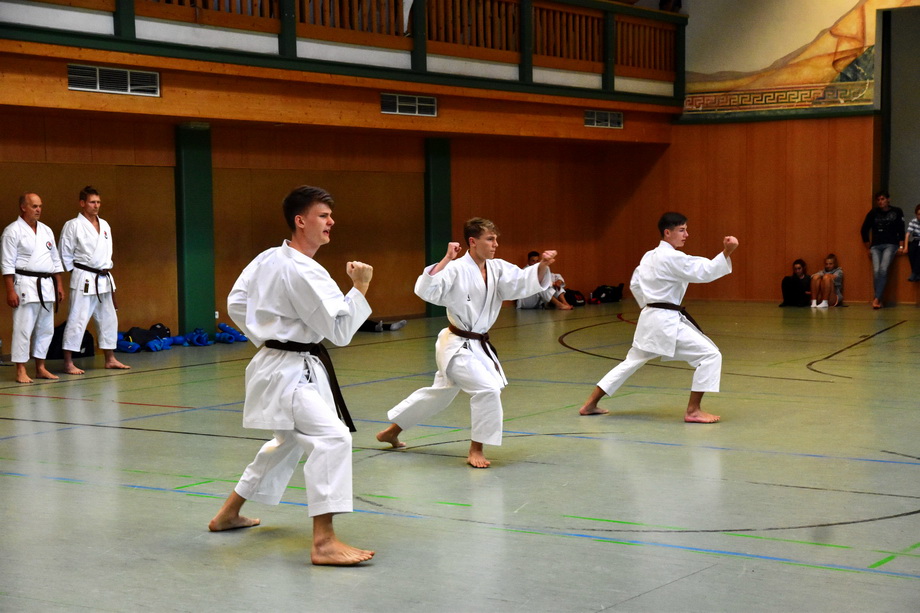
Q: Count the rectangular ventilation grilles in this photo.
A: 3